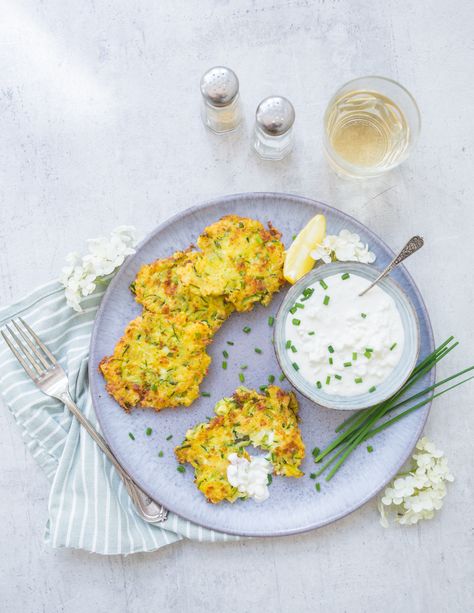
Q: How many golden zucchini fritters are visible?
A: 4